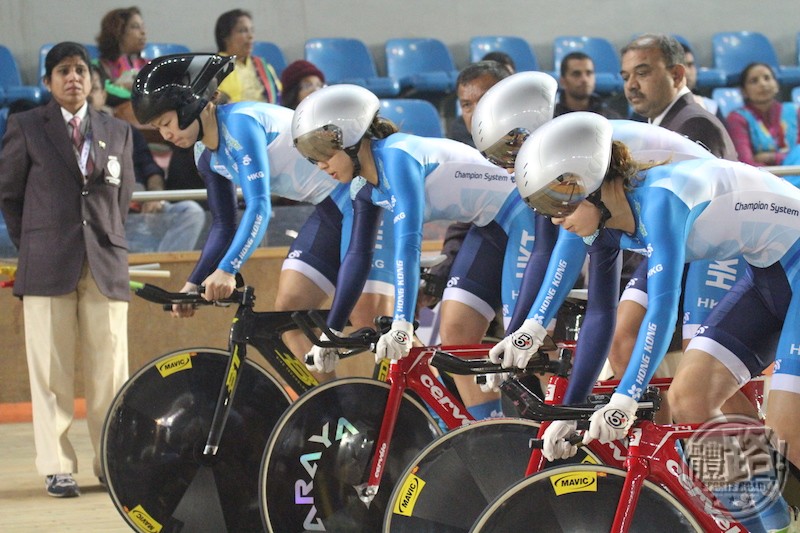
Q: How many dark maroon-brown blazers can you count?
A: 2